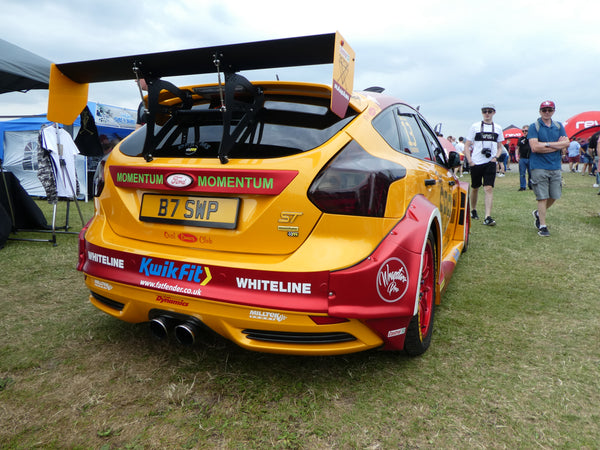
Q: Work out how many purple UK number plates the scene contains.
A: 0